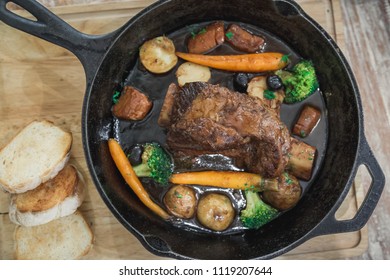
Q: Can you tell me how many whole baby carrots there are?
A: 3